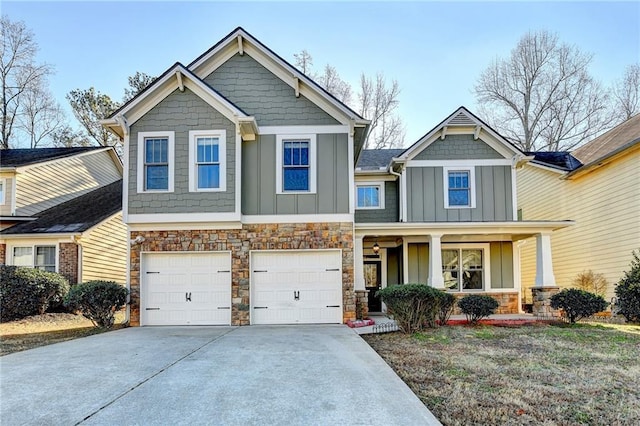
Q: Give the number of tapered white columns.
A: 3